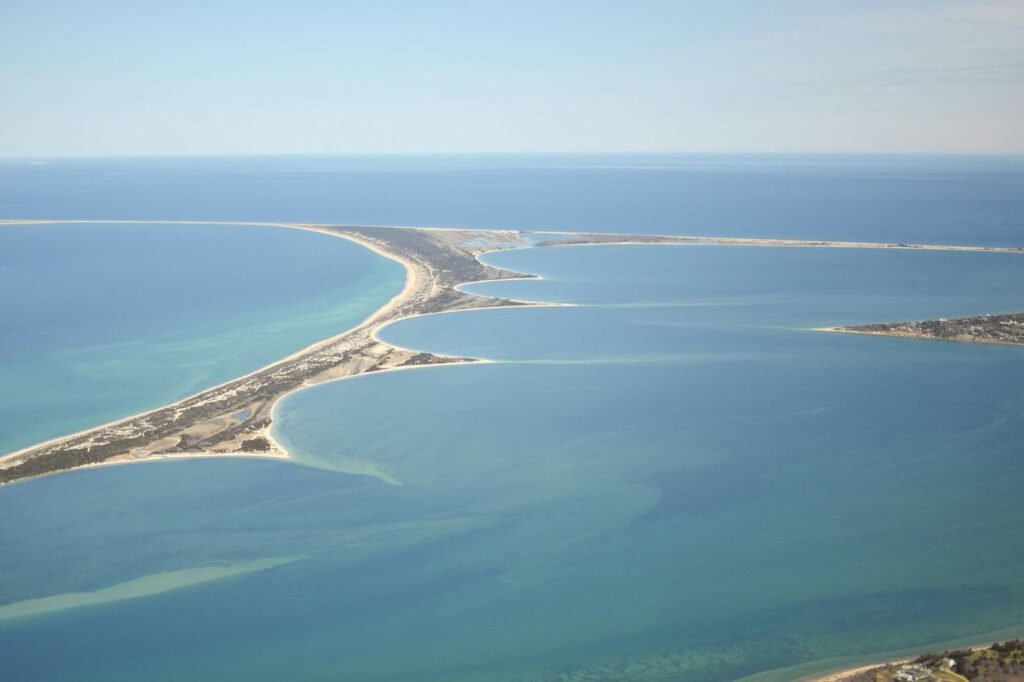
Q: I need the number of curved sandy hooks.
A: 4